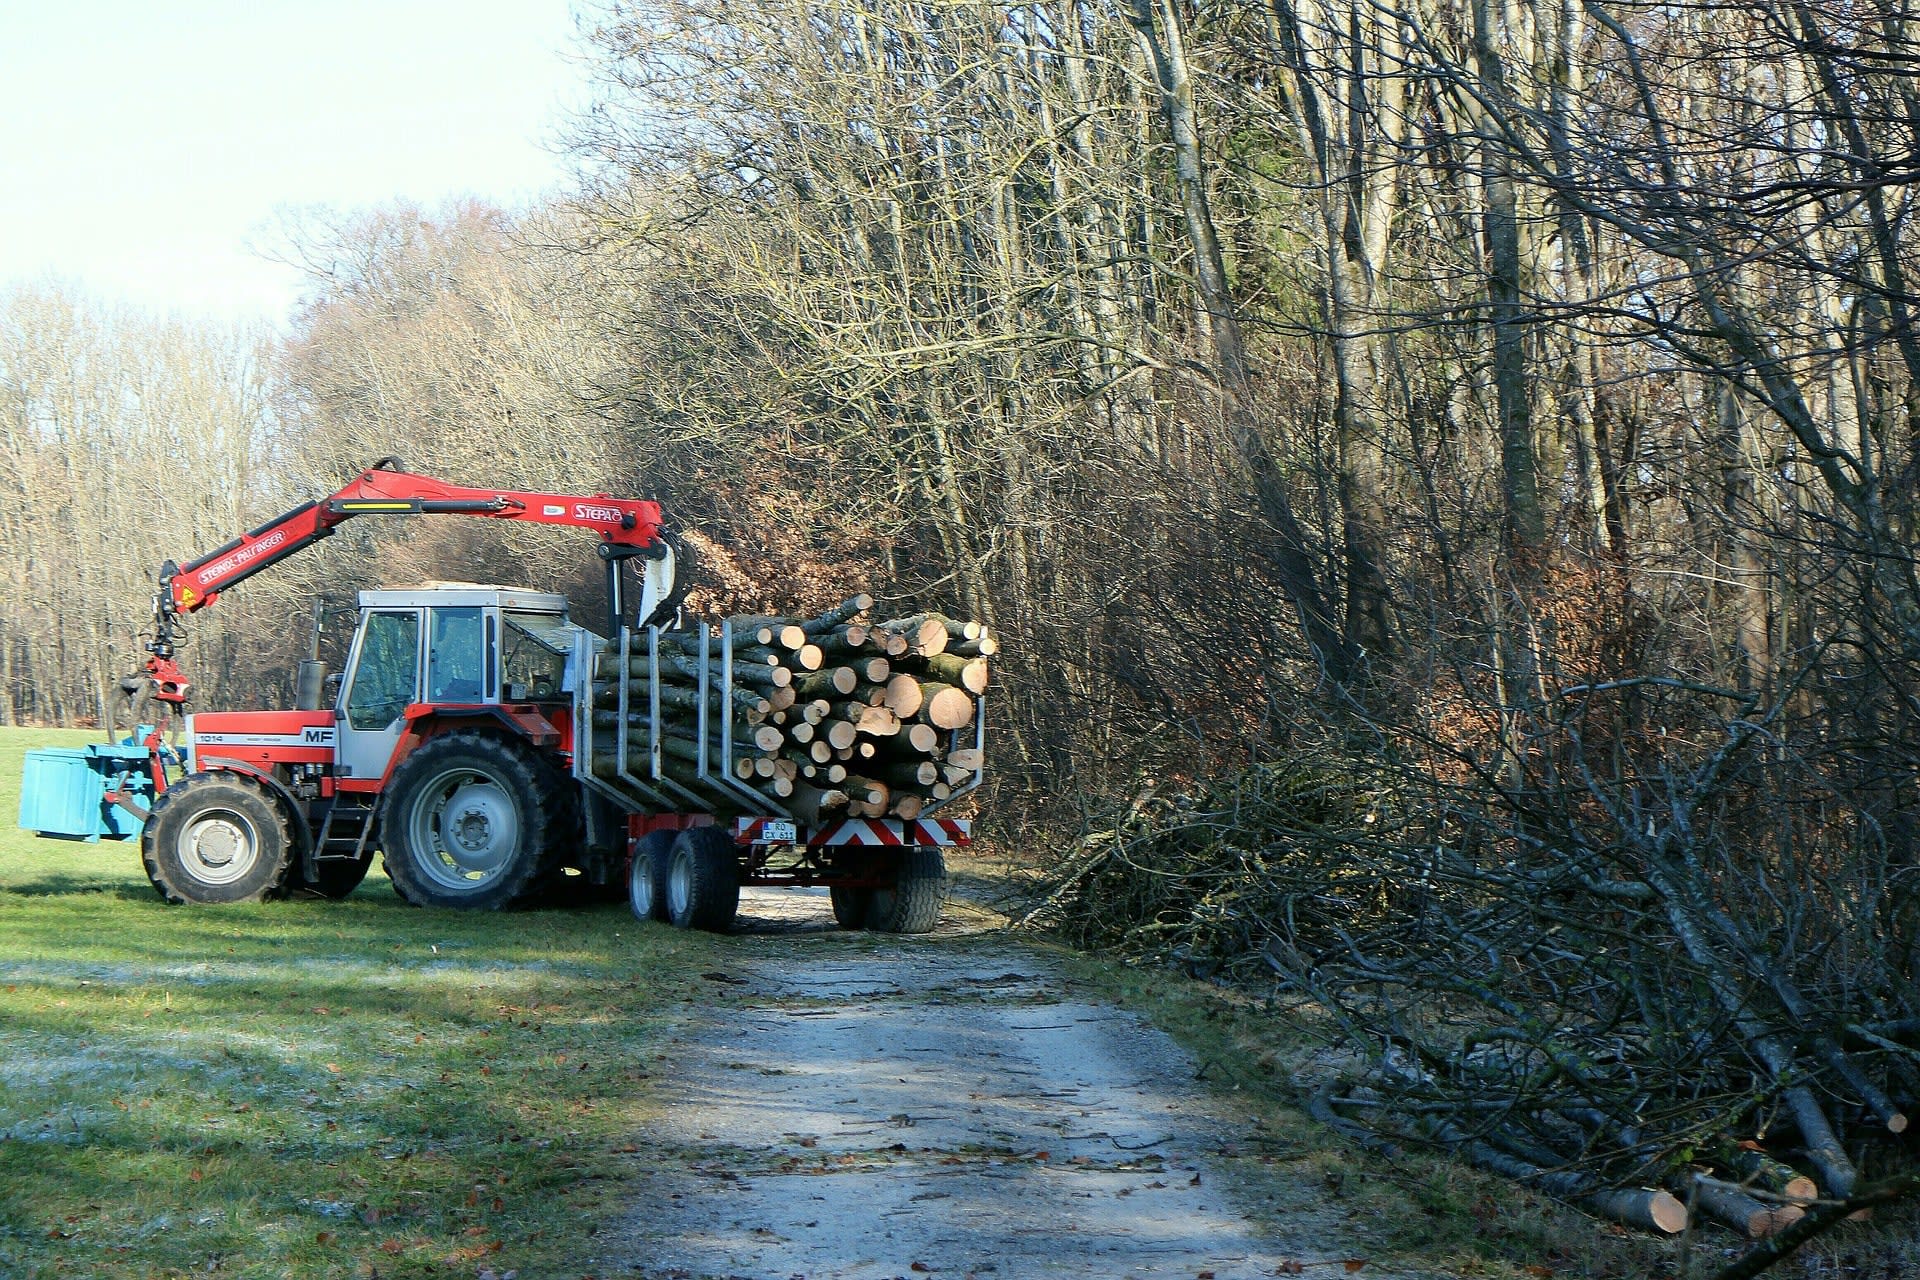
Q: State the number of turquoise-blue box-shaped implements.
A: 1